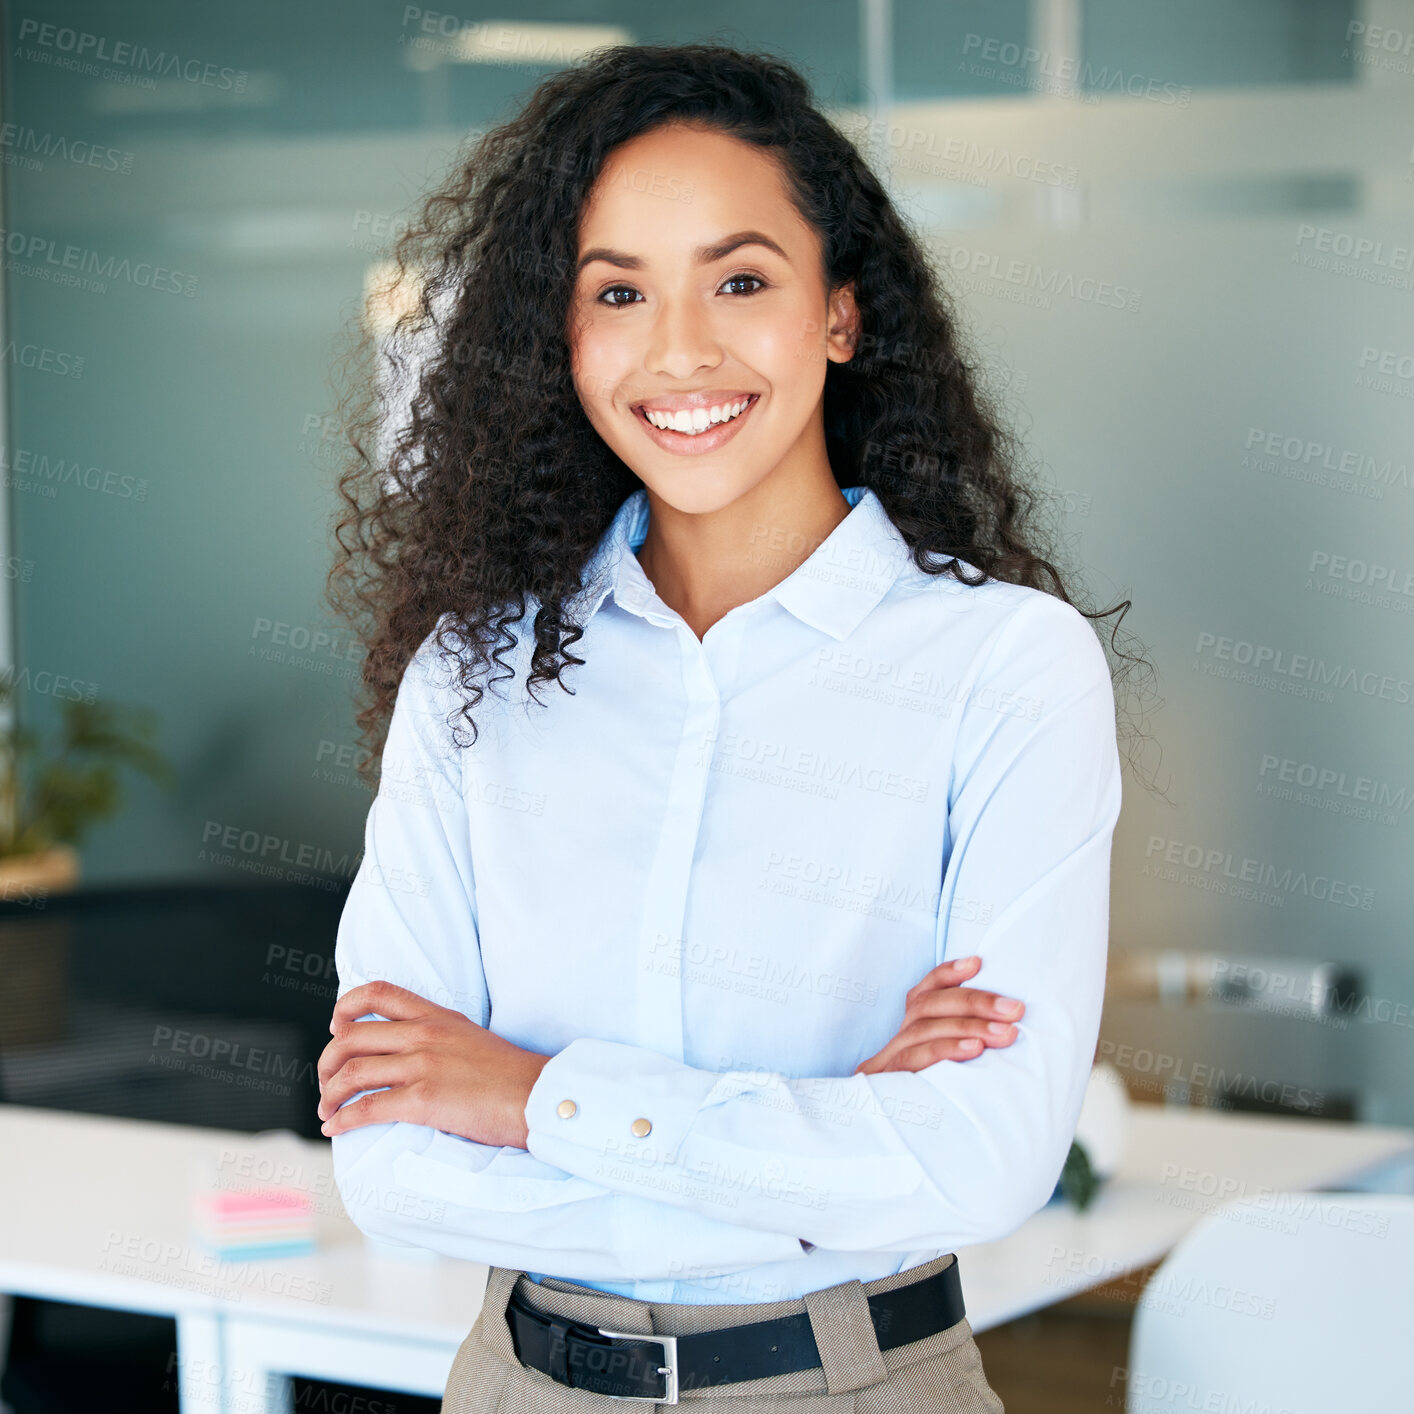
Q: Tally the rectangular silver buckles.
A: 1